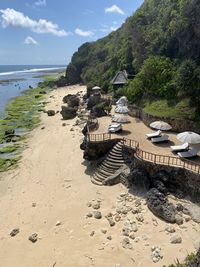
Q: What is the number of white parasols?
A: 6